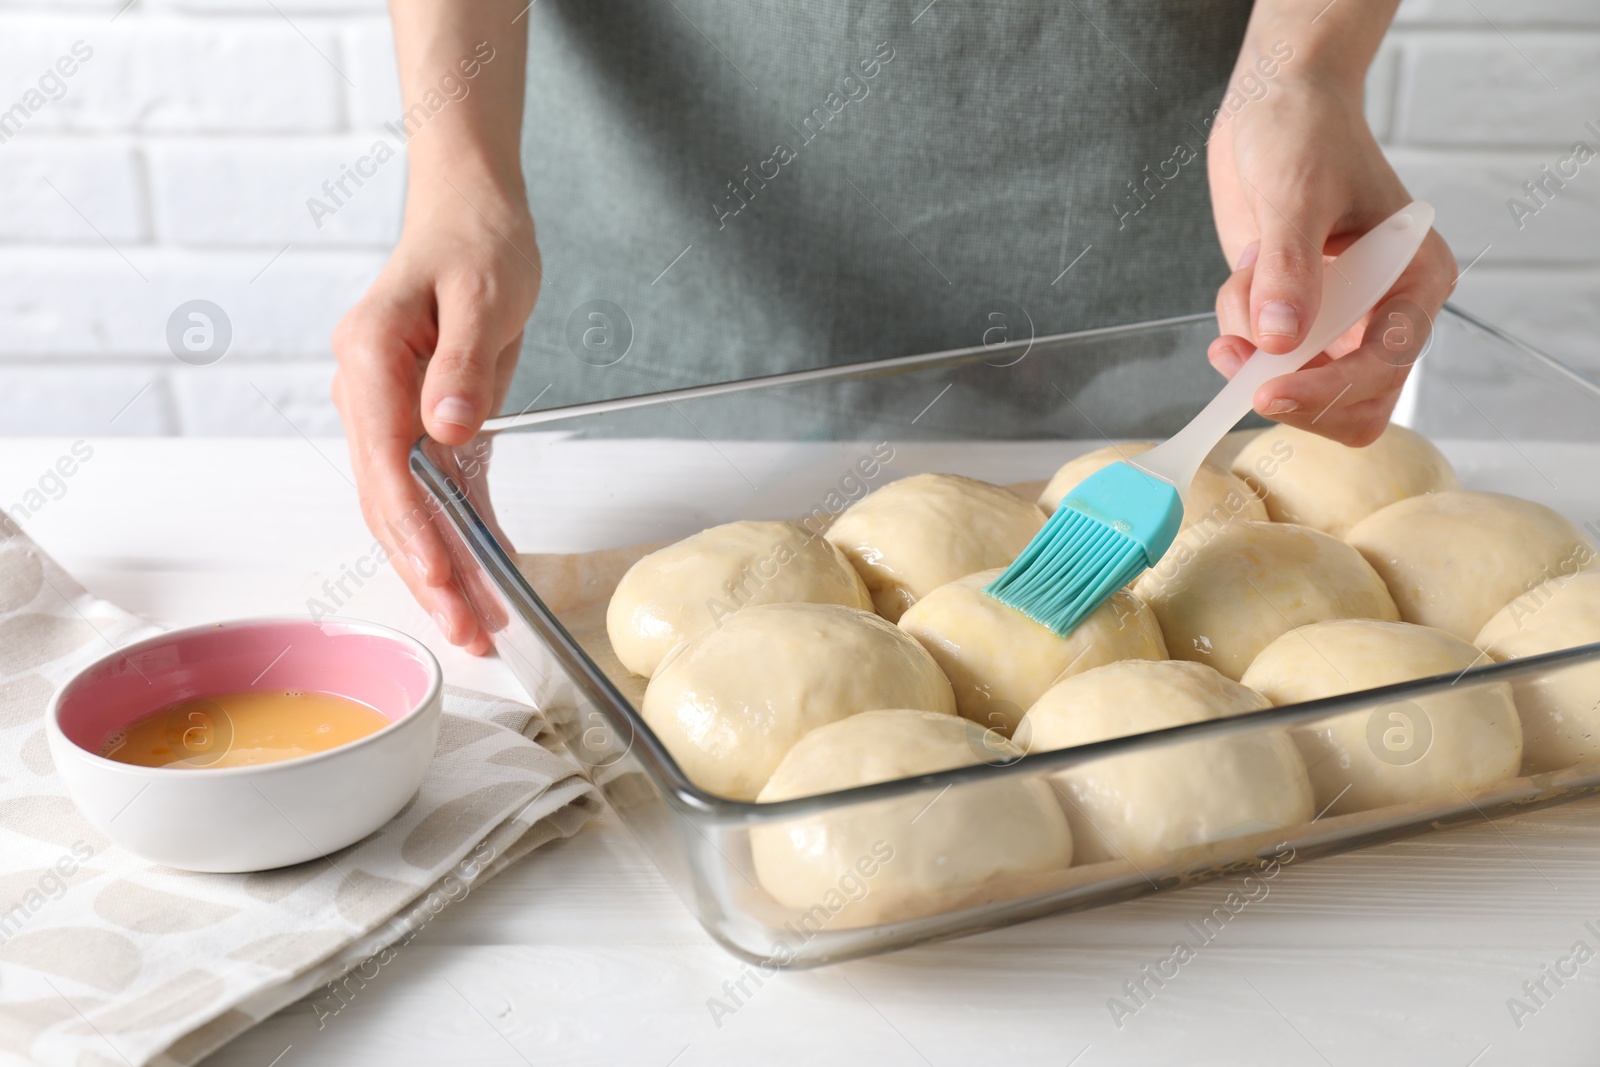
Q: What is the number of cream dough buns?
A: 12